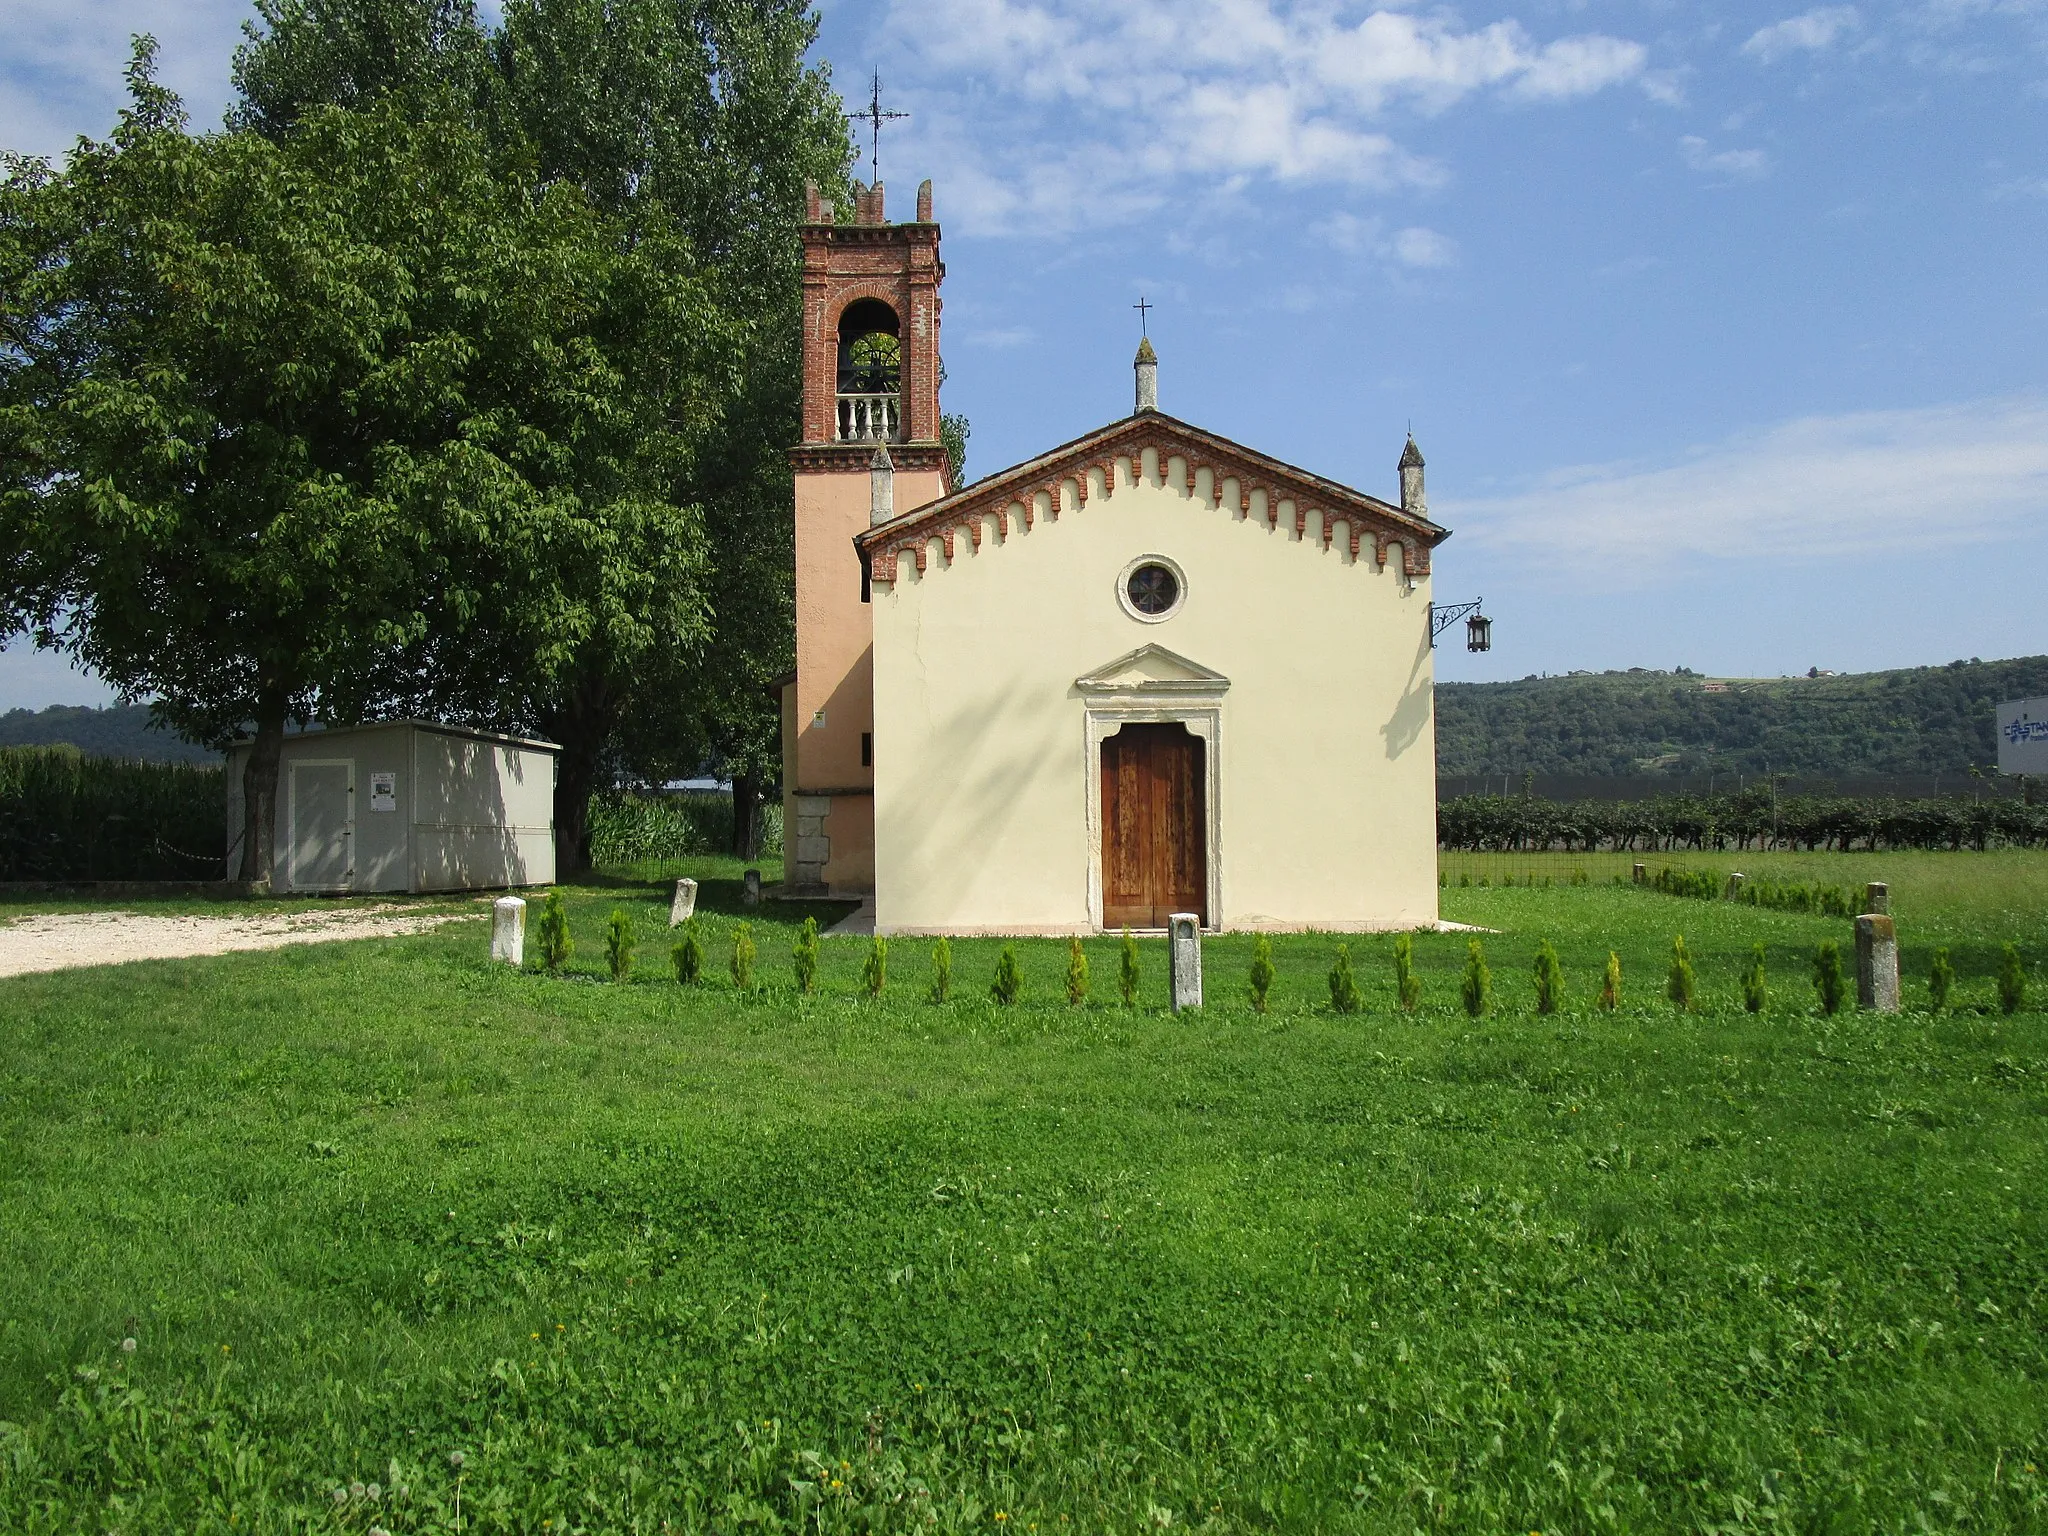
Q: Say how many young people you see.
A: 0